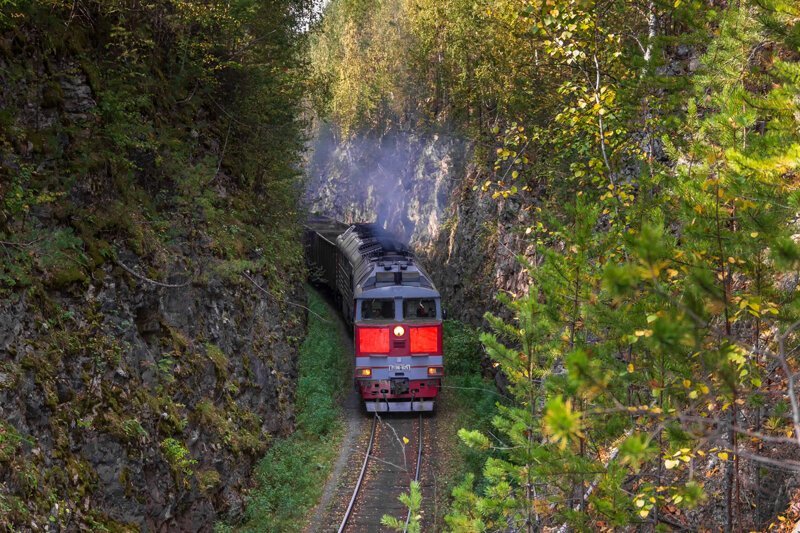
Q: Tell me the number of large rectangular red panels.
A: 2